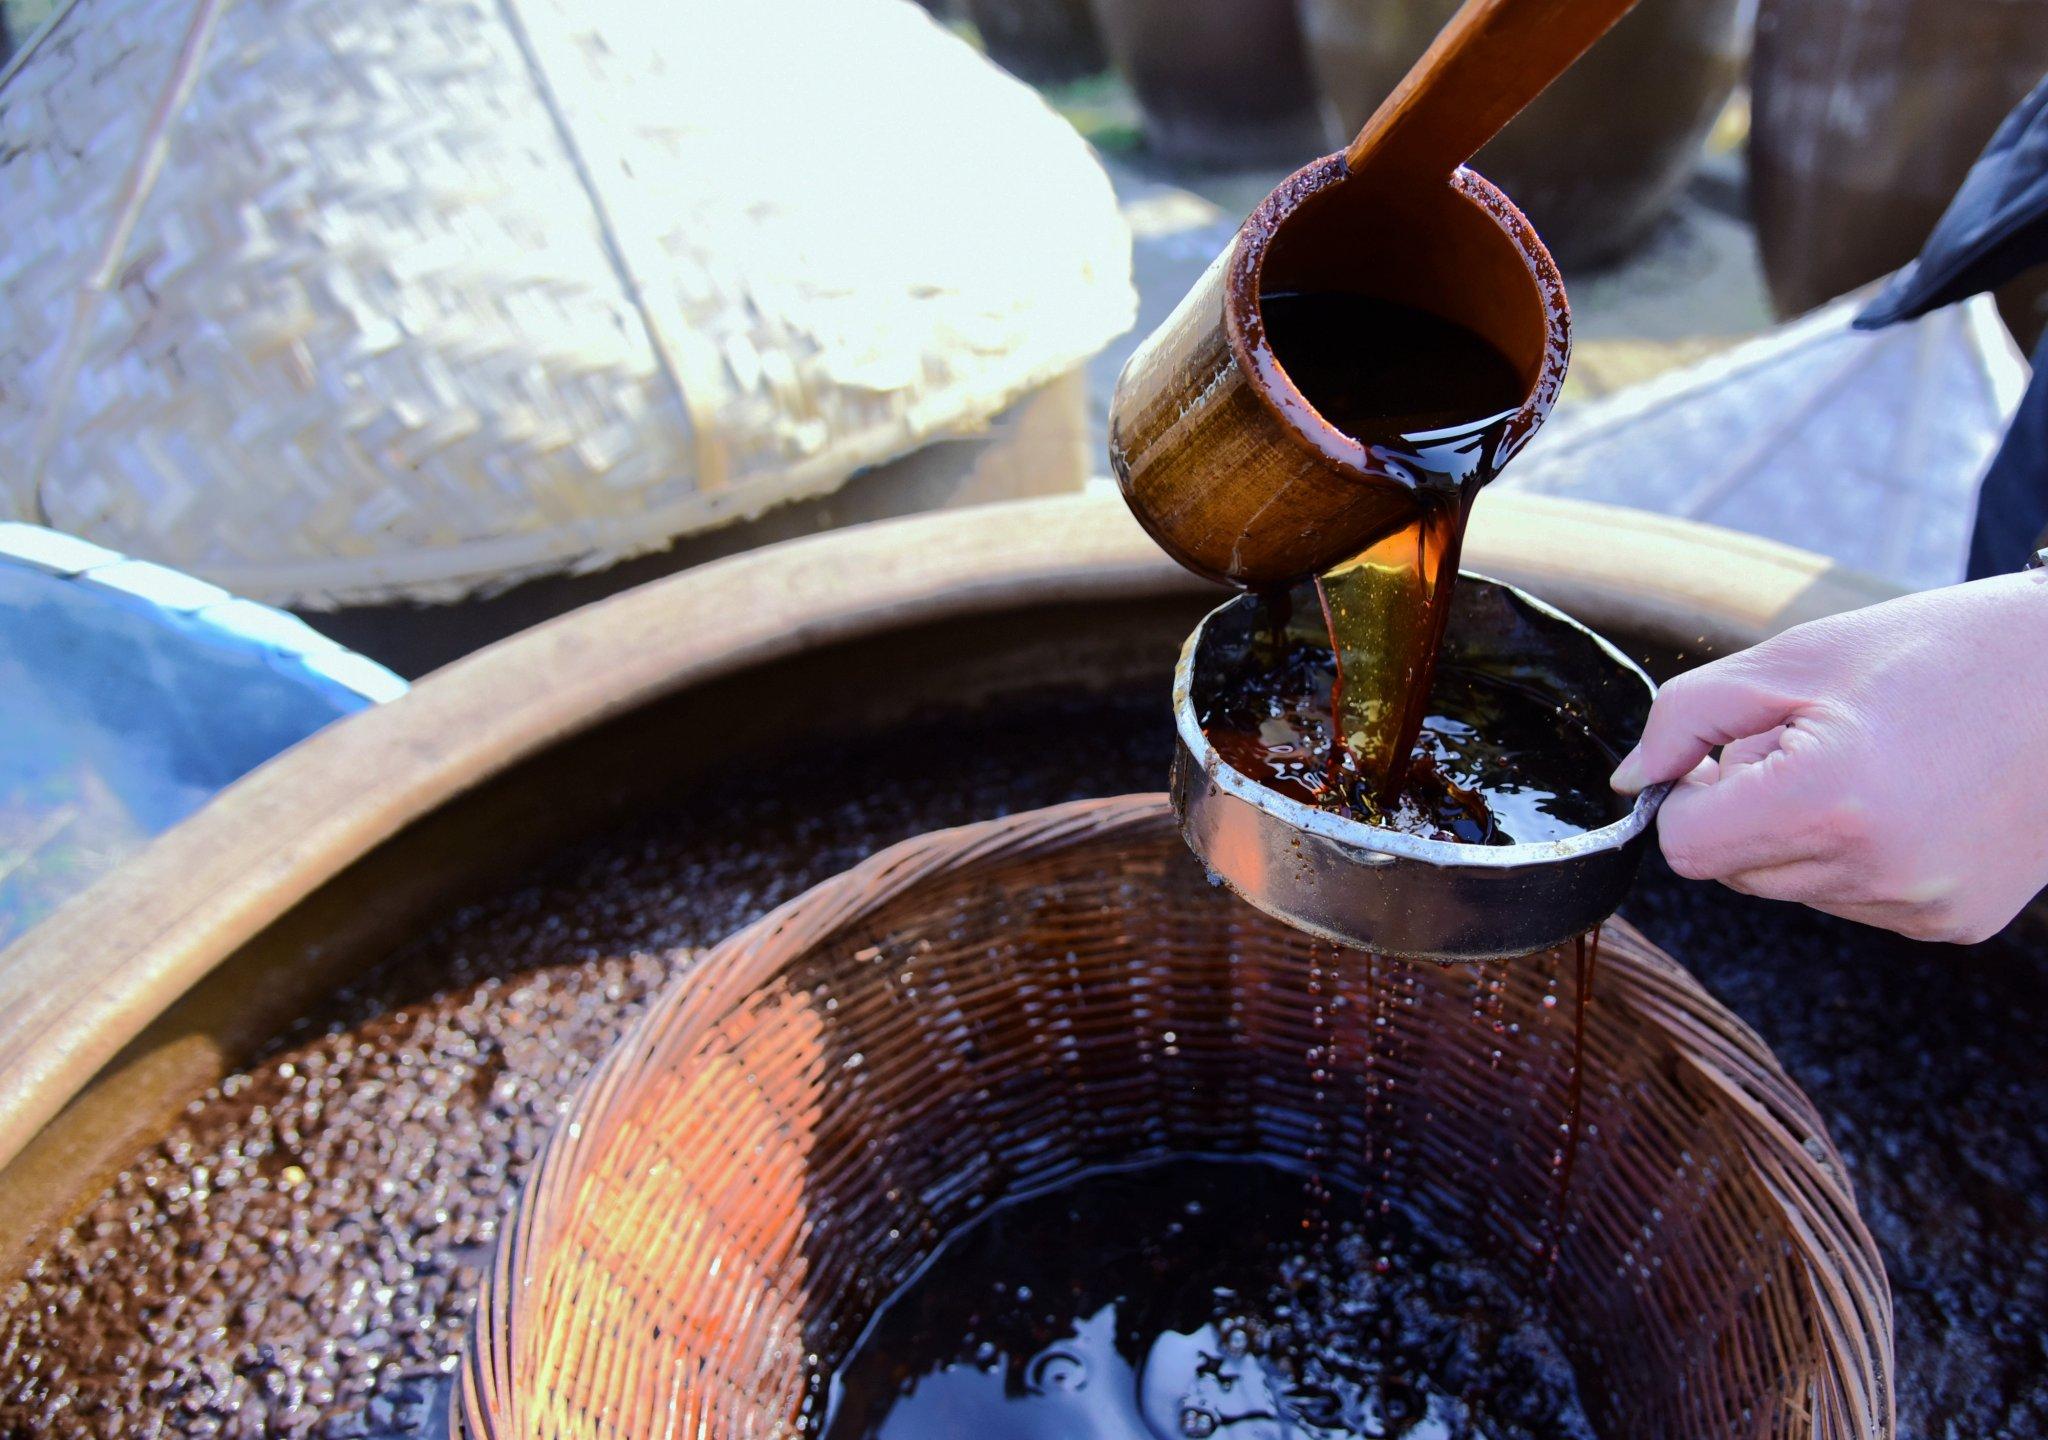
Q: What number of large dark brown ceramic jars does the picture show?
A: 4